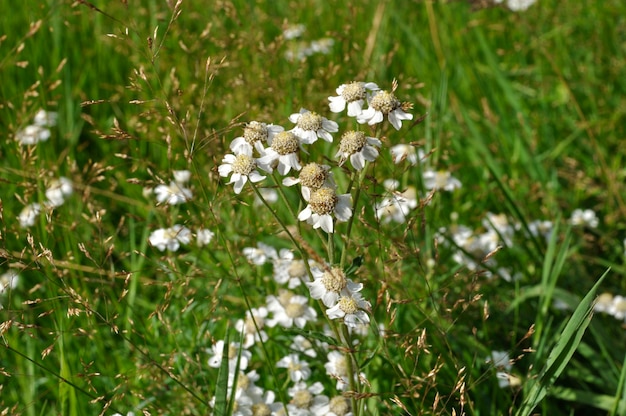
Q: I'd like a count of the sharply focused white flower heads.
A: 11